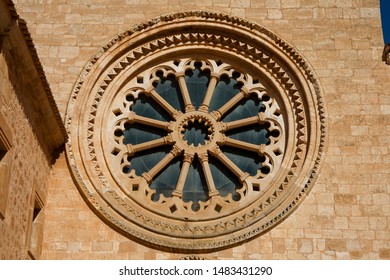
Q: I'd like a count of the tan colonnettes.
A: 12